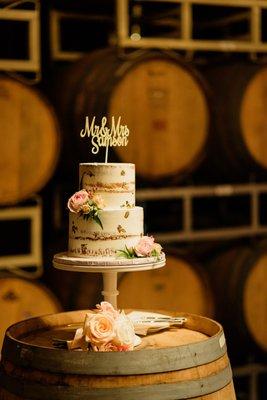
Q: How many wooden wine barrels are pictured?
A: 7